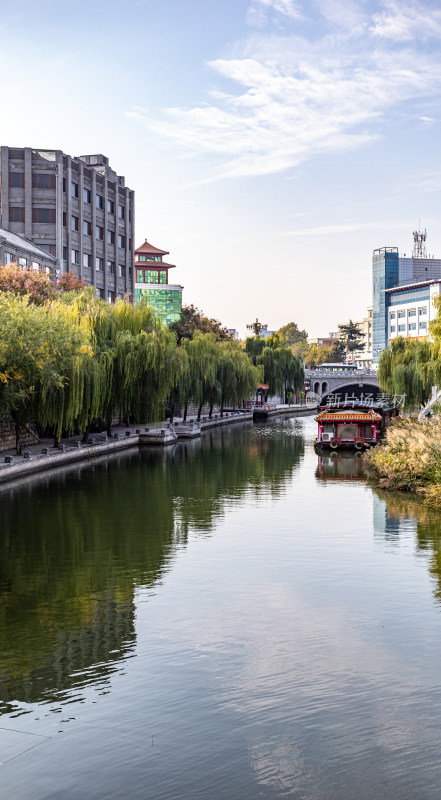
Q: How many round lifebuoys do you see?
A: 2